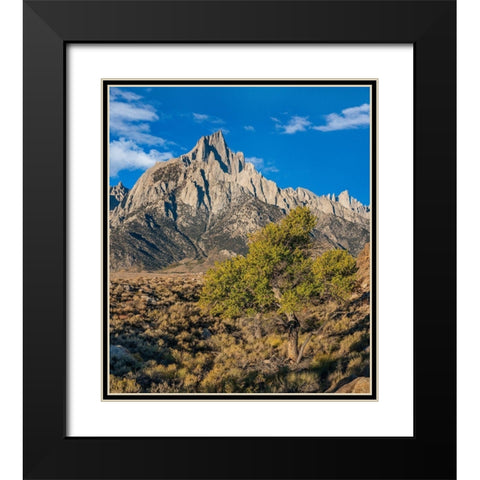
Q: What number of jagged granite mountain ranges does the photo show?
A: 1